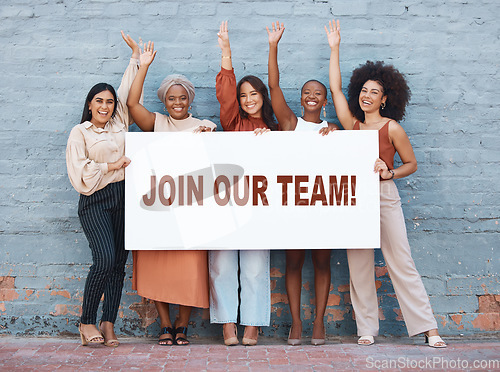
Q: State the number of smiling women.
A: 5